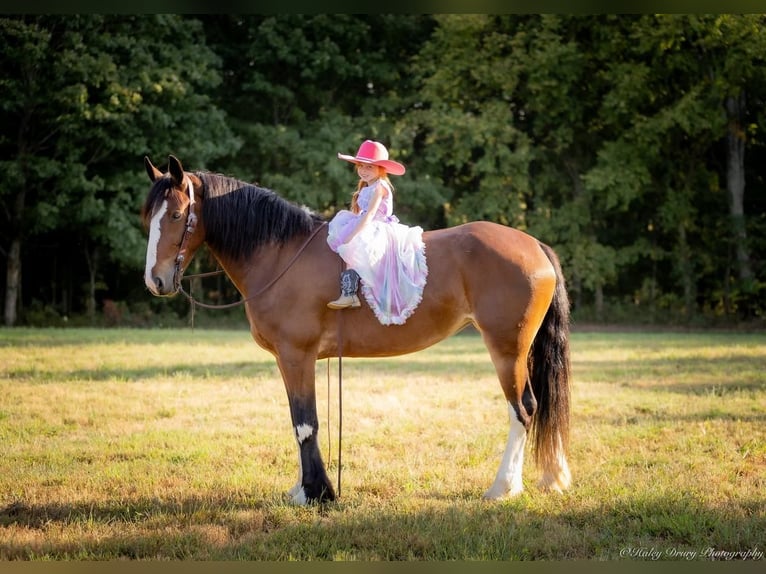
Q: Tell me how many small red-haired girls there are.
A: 1